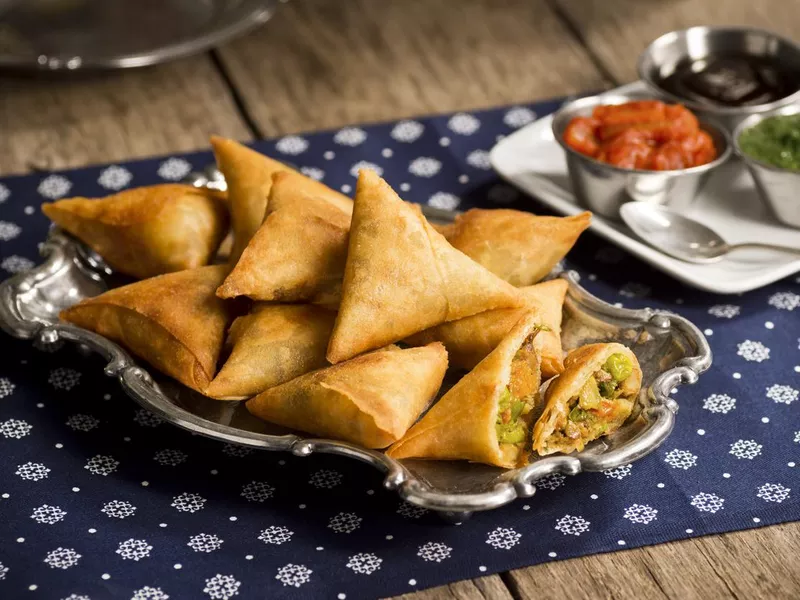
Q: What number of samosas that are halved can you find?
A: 1